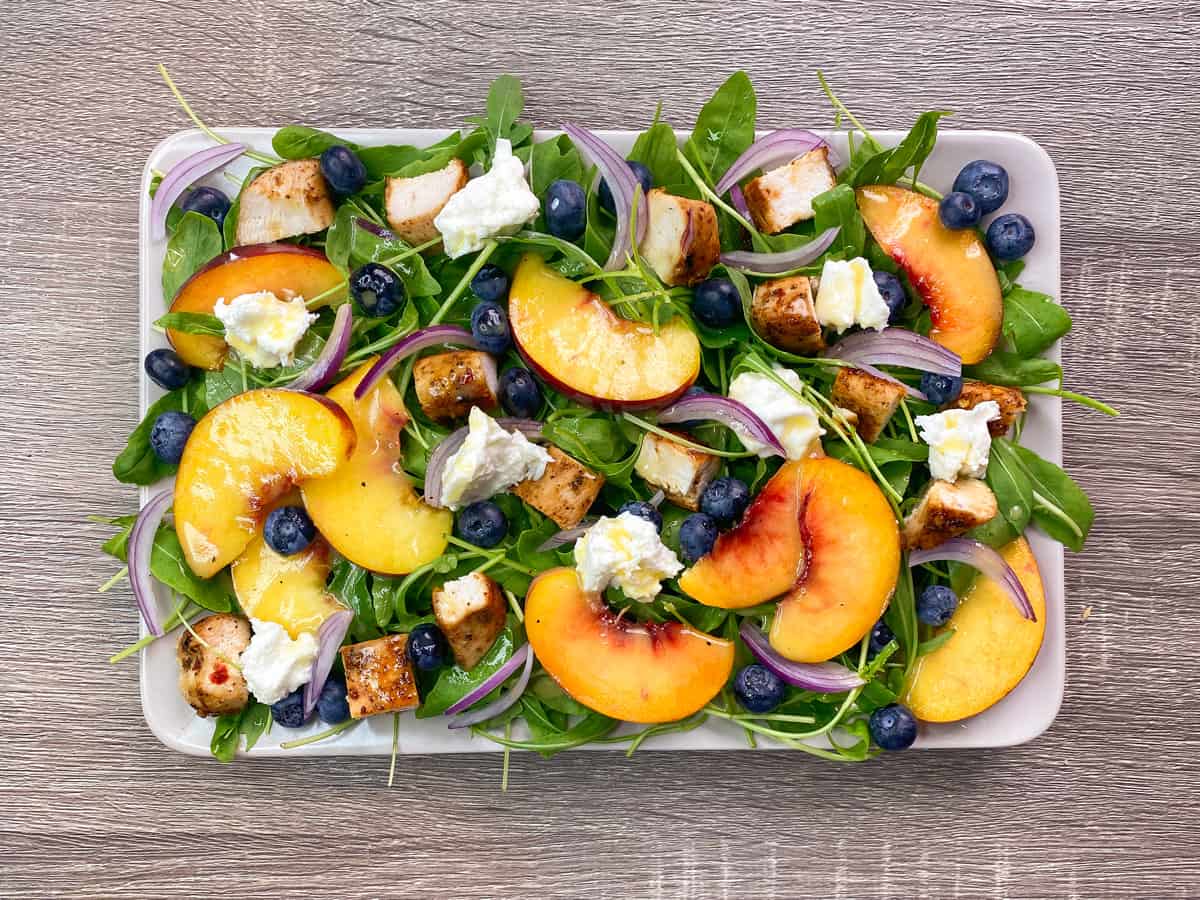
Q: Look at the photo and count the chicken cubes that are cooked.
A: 14